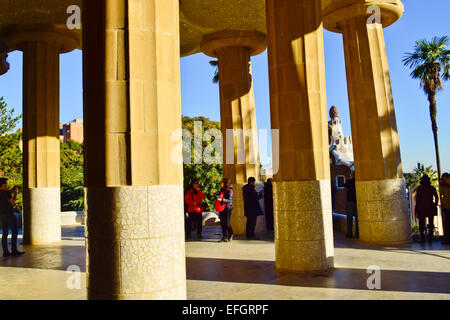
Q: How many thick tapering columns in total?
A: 5